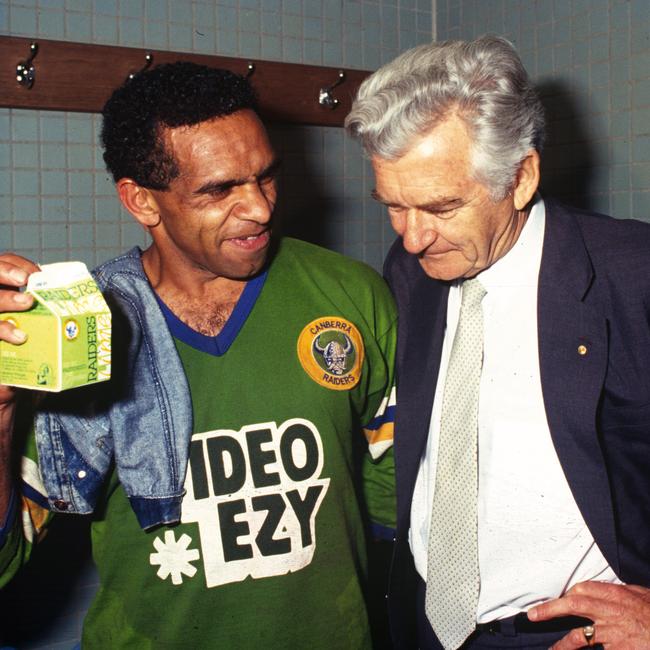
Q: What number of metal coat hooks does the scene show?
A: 4